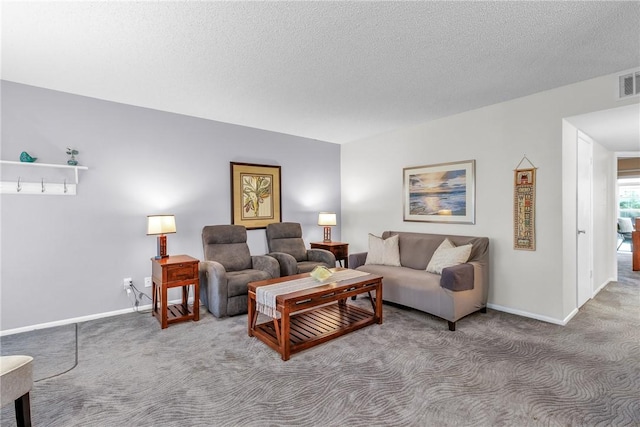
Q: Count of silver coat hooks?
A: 3